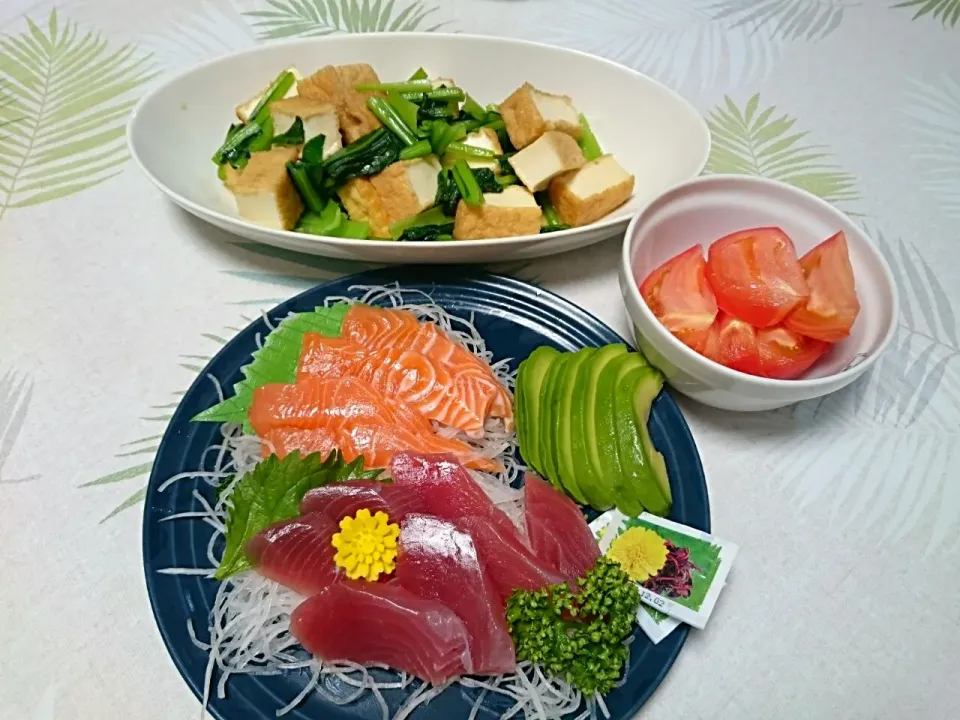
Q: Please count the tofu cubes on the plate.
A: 11